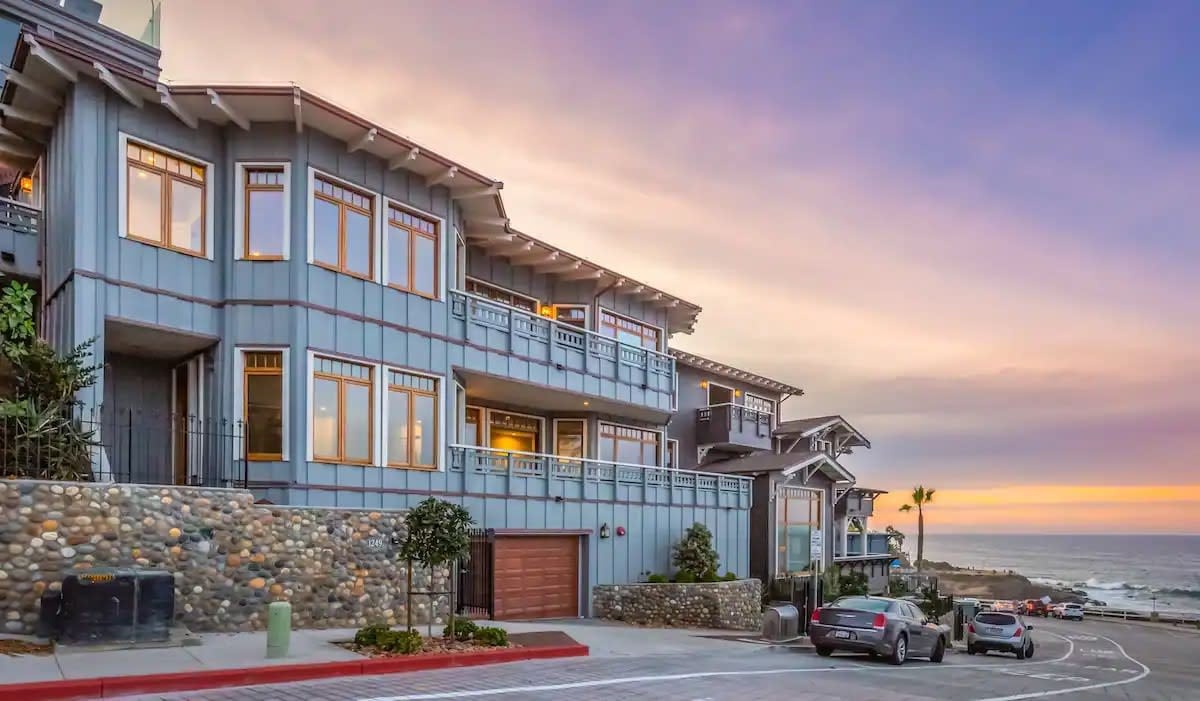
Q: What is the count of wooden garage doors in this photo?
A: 1